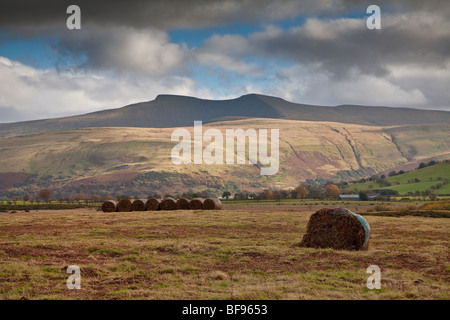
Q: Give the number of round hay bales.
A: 9